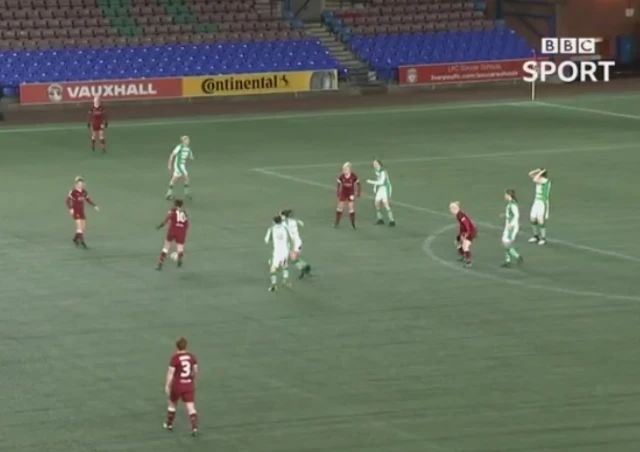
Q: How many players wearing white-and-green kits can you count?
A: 6